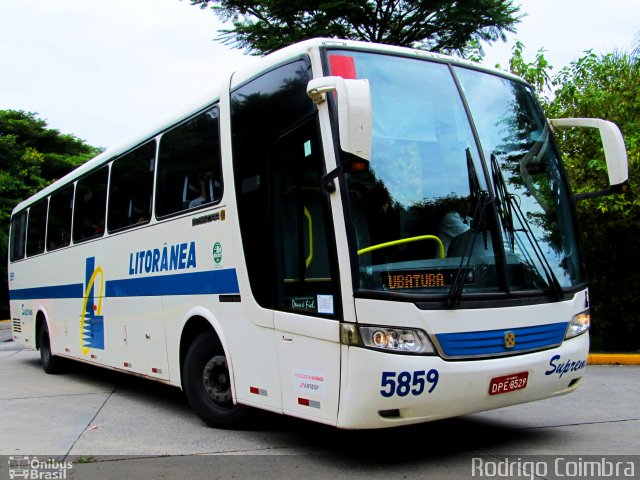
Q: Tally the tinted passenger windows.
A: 6